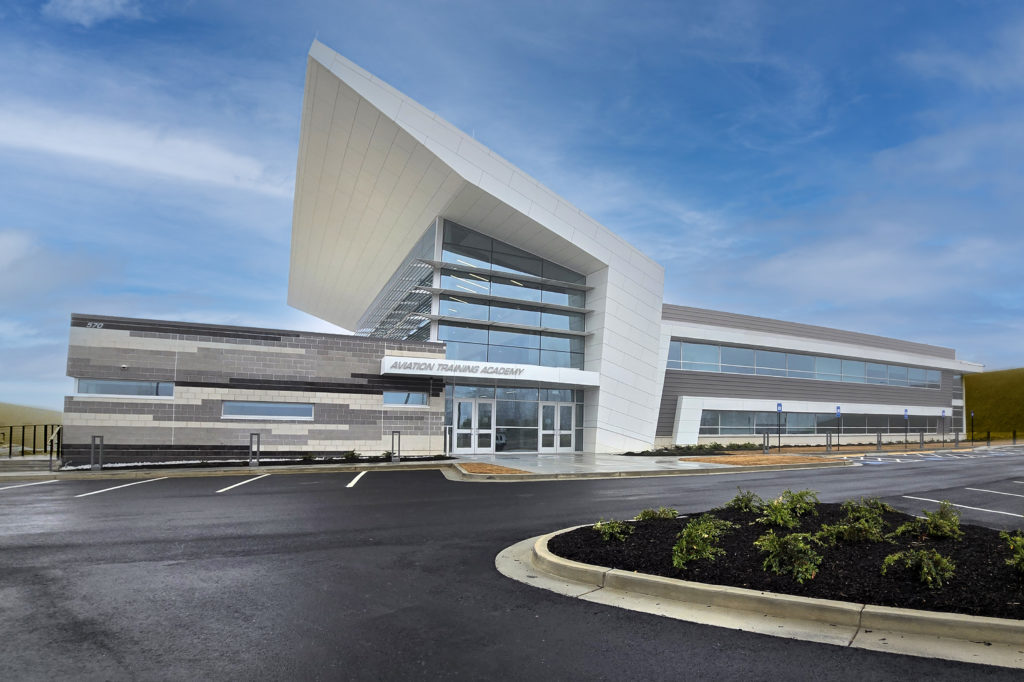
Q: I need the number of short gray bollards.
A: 10